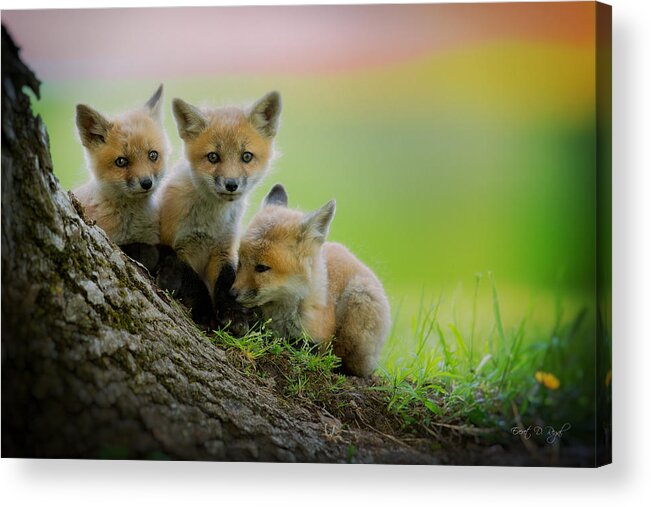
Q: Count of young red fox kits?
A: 3